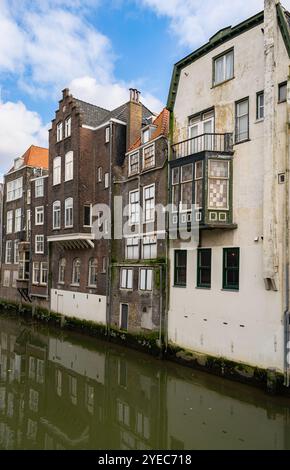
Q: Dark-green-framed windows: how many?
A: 3